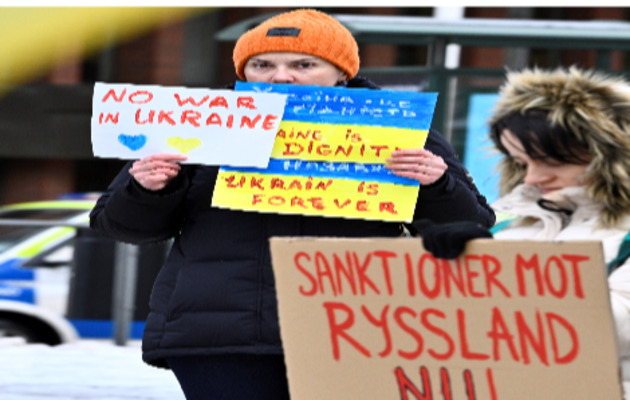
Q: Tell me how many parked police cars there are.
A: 1